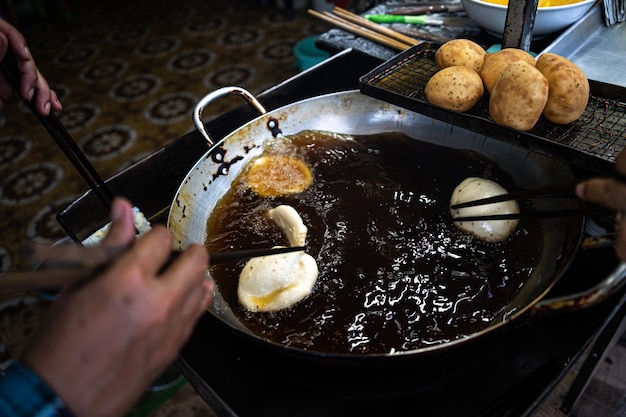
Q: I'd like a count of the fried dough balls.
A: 5